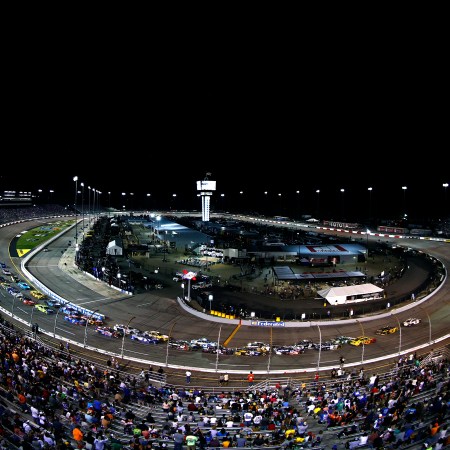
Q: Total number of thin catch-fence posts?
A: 12